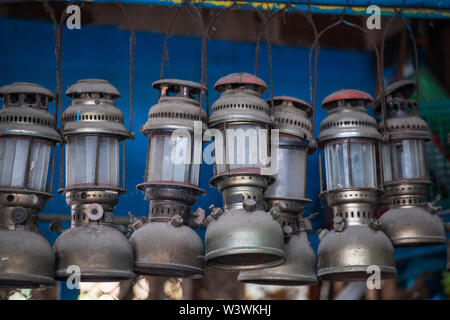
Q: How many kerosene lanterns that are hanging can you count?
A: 7